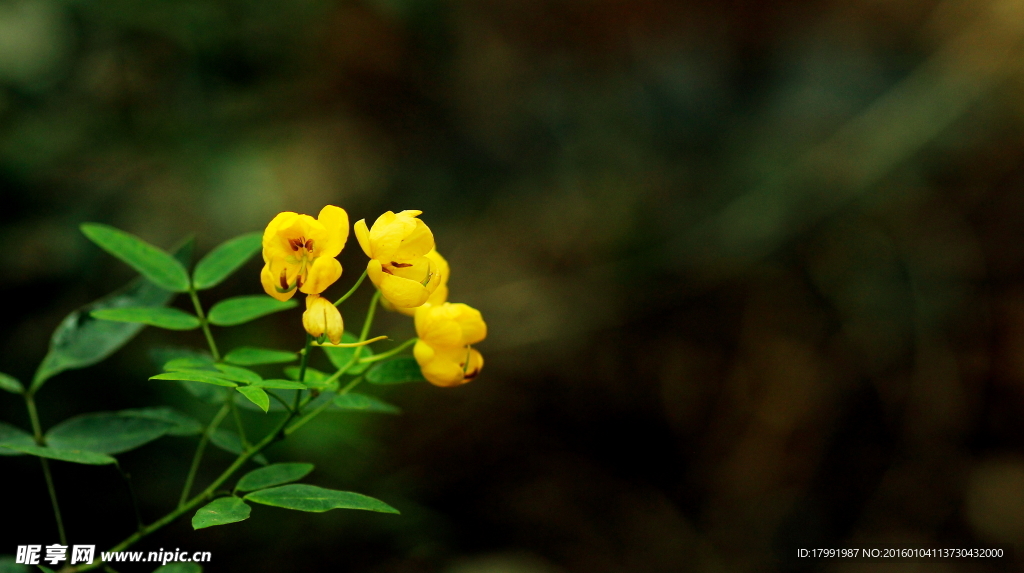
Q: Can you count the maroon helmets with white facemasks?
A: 0